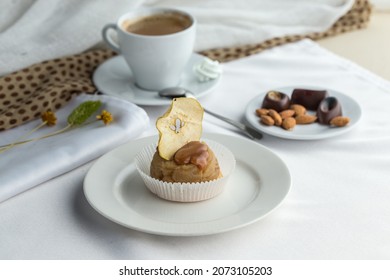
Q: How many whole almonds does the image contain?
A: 8